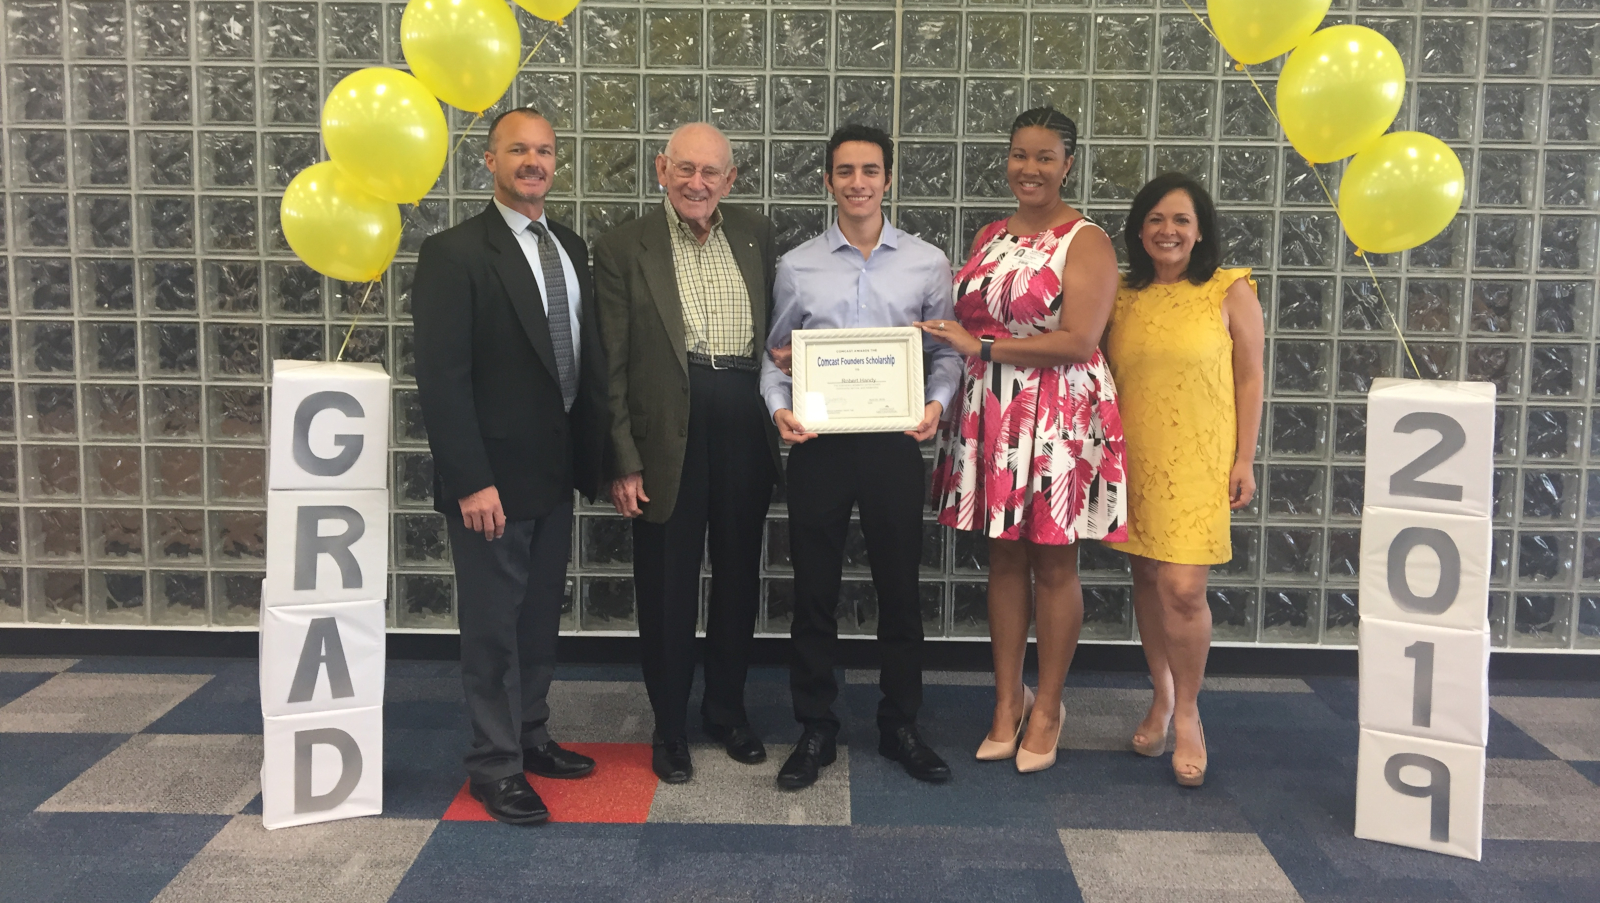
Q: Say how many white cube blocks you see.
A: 8